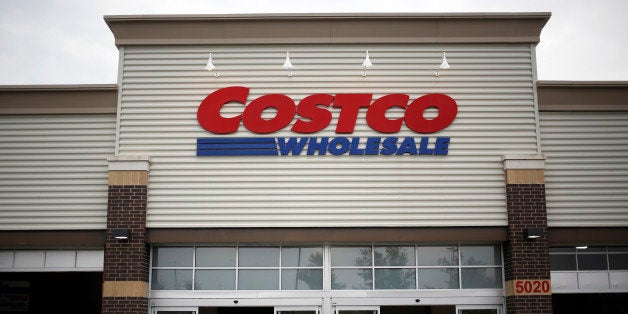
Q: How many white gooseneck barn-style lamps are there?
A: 4